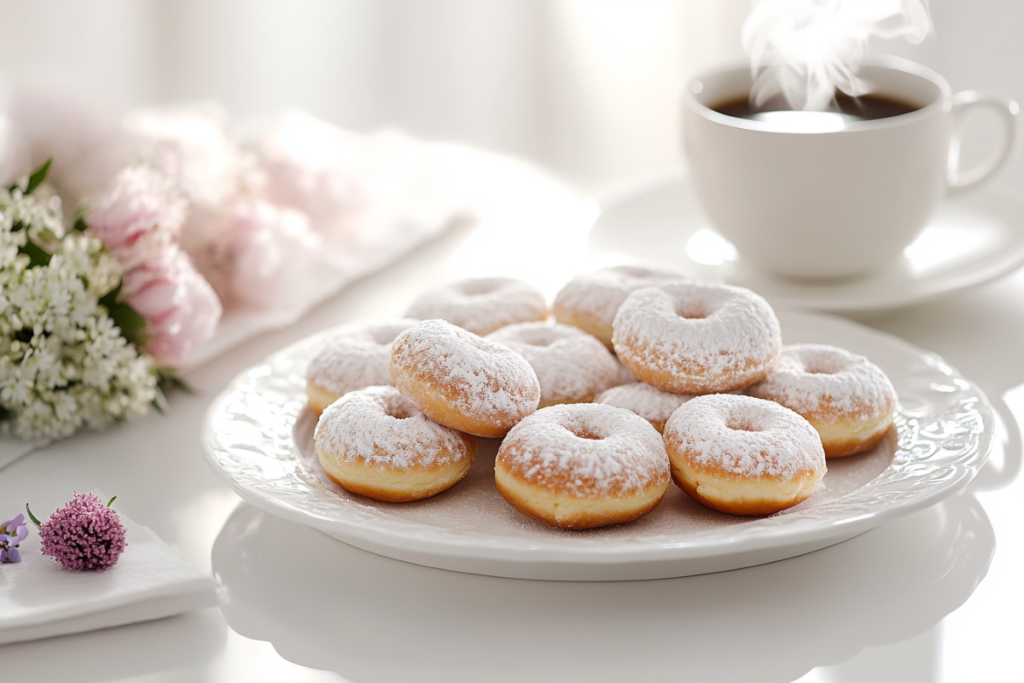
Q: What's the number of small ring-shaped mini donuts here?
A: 11